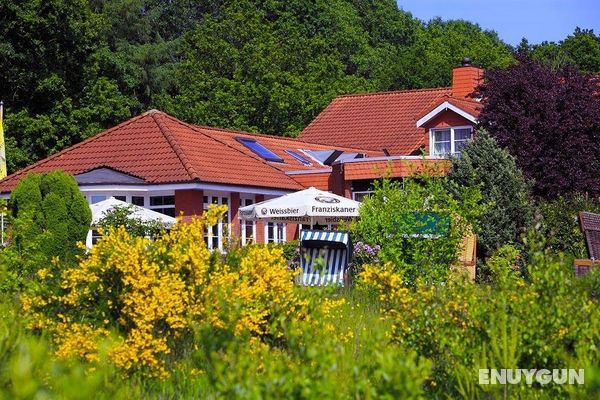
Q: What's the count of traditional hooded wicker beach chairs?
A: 3